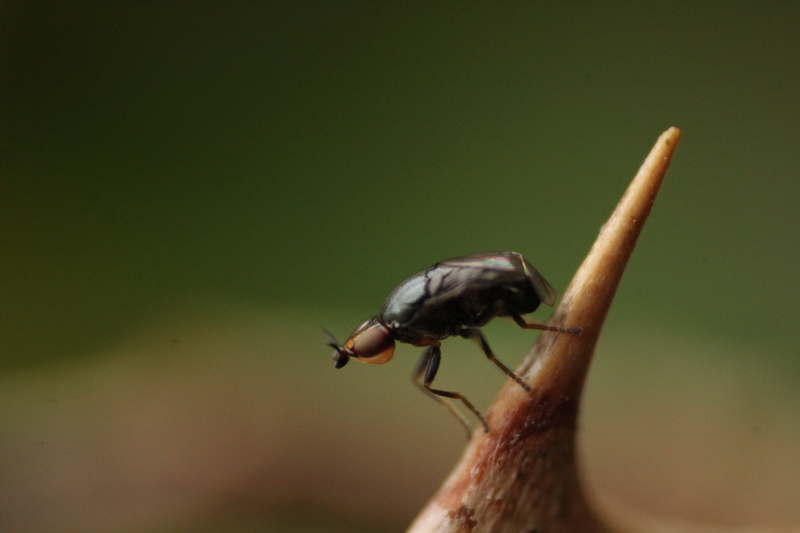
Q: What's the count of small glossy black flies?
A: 1